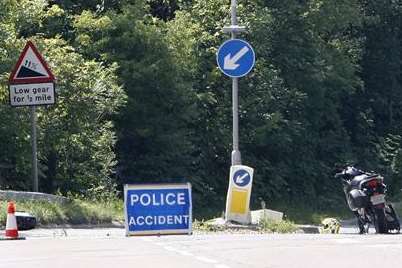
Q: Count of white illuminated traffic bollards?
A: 1